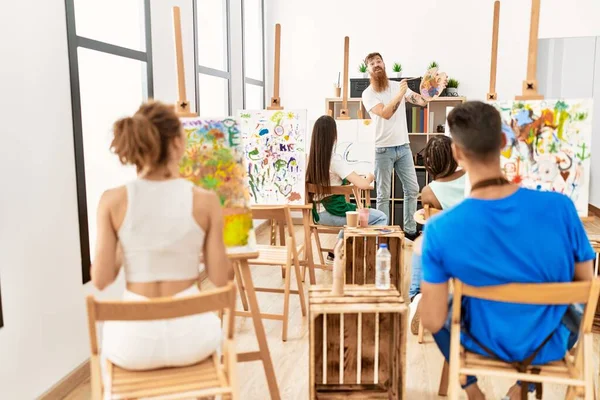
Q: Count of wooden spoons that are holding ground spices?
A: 0